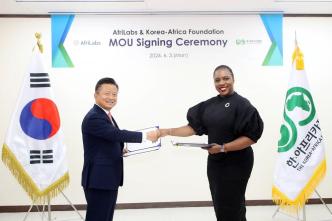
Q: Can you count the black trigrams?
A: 2